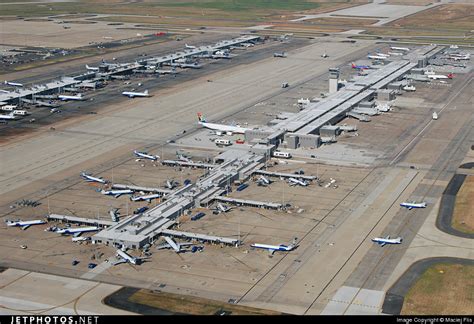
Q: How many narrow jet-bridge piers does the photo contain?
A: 6